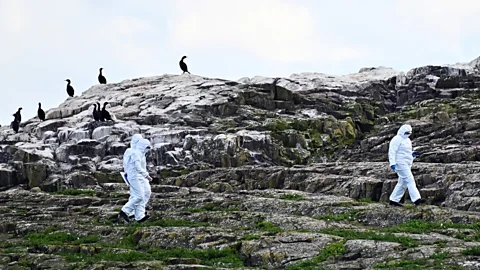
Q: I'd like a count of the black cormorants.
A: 9